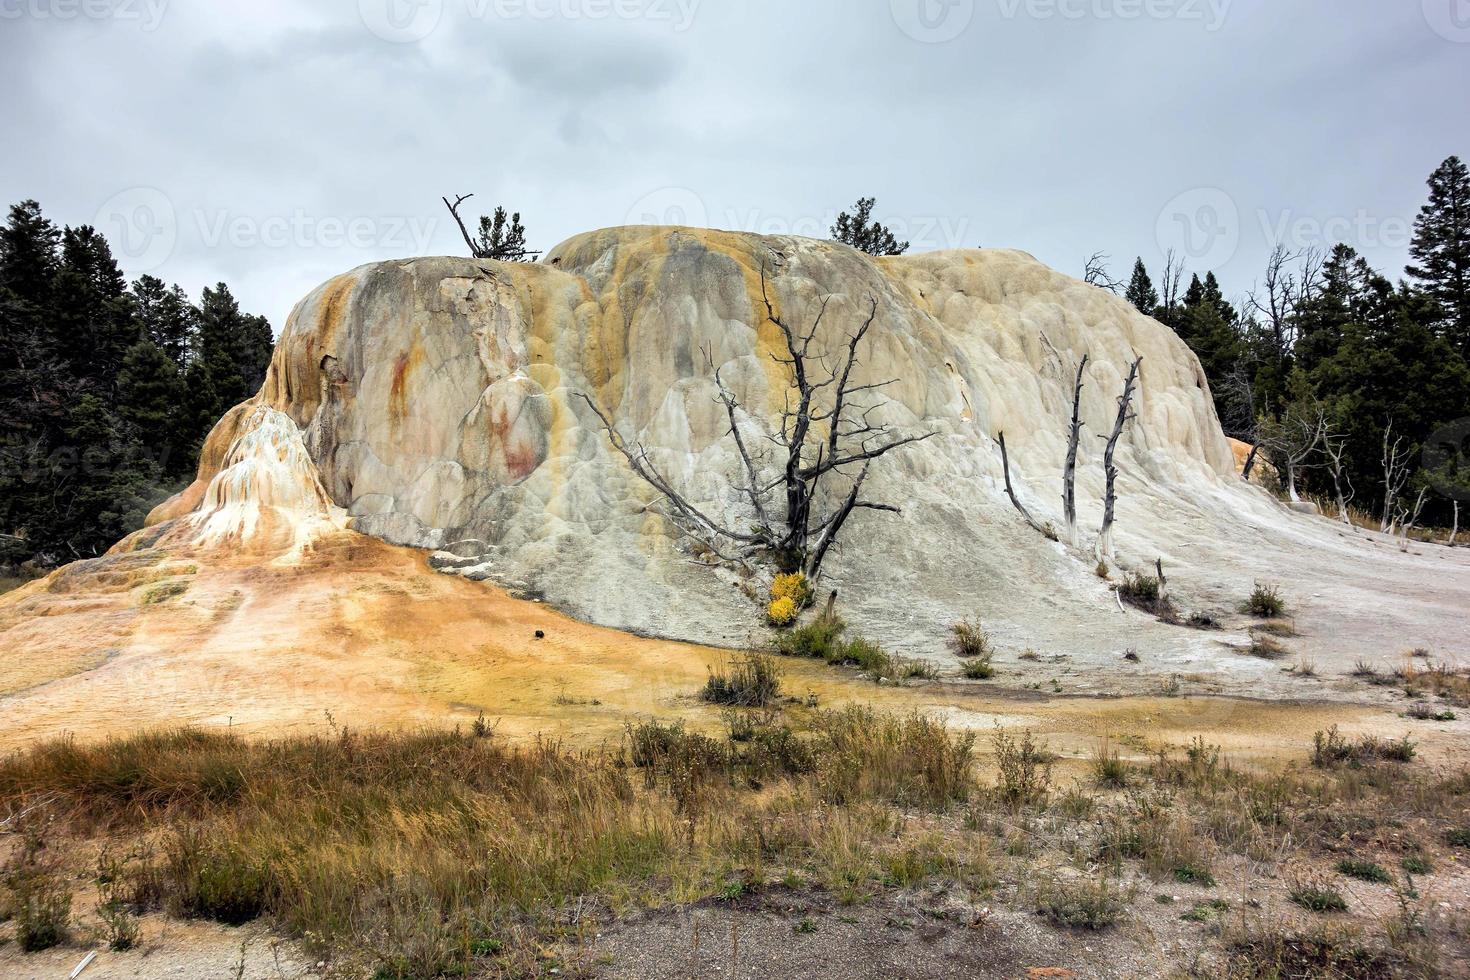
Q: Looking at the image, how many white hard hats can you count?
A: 0